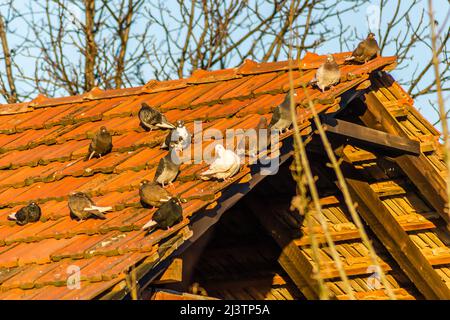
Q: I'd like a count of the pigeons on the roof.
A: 13